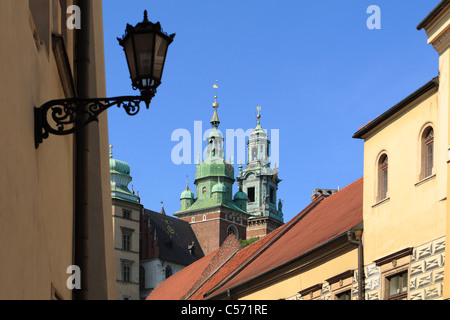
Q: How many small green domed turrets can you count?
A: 3